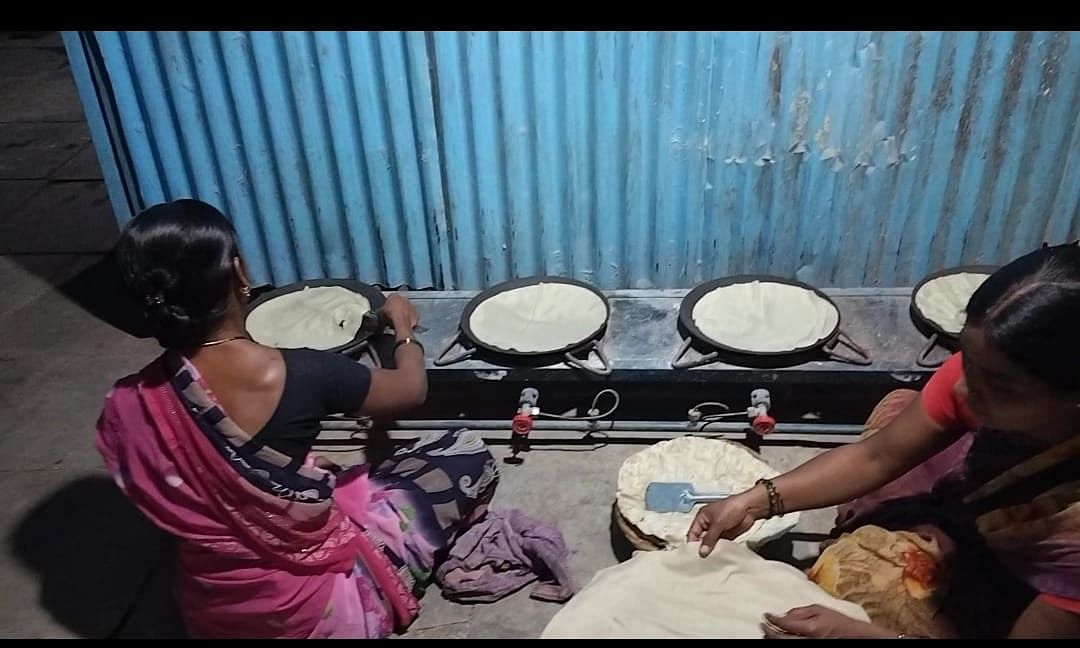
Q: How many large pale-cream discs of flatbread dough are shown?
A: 5